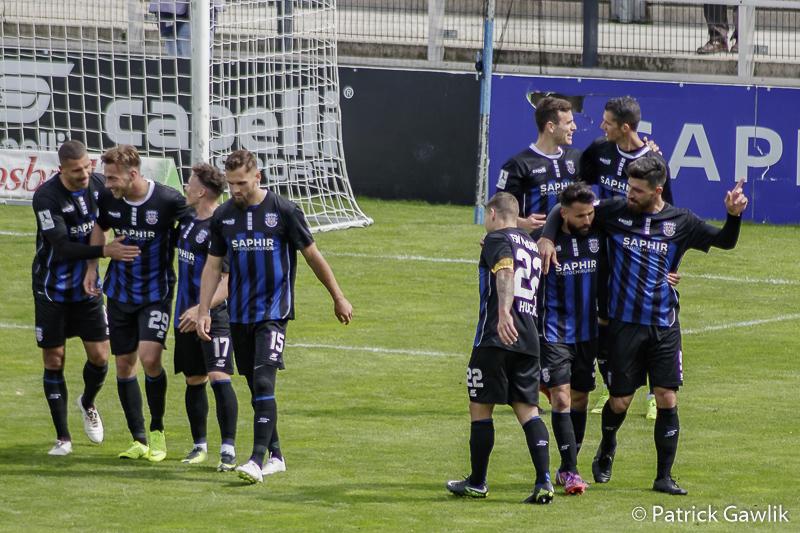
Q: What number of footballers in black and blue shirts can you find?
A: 9